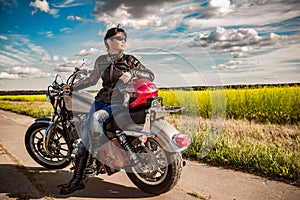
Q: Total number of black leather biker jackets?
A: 1